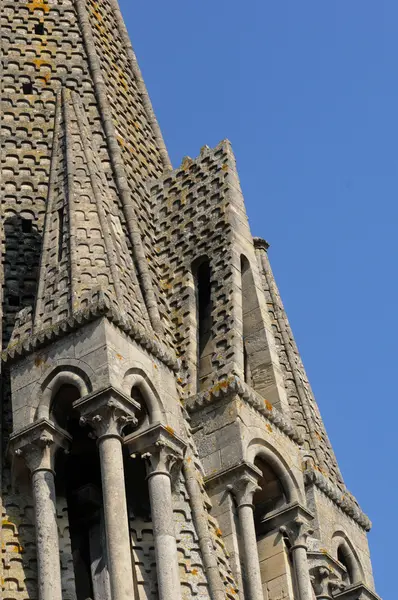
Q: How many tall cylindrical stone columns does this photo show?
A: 5